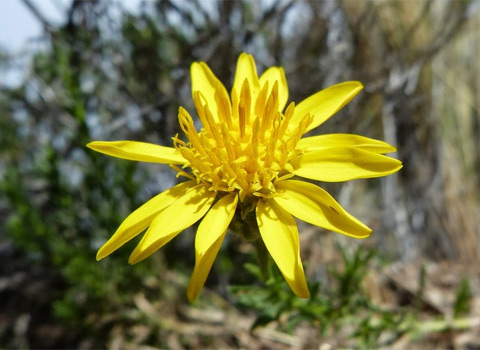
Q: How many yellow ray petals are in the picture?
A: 12